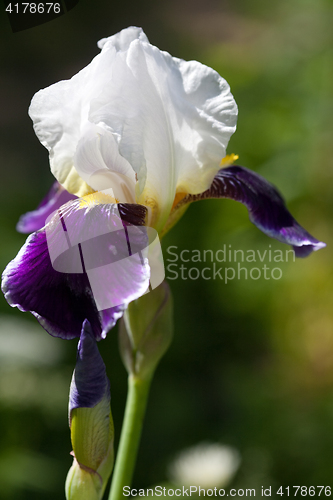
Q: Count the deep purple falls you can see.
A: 3